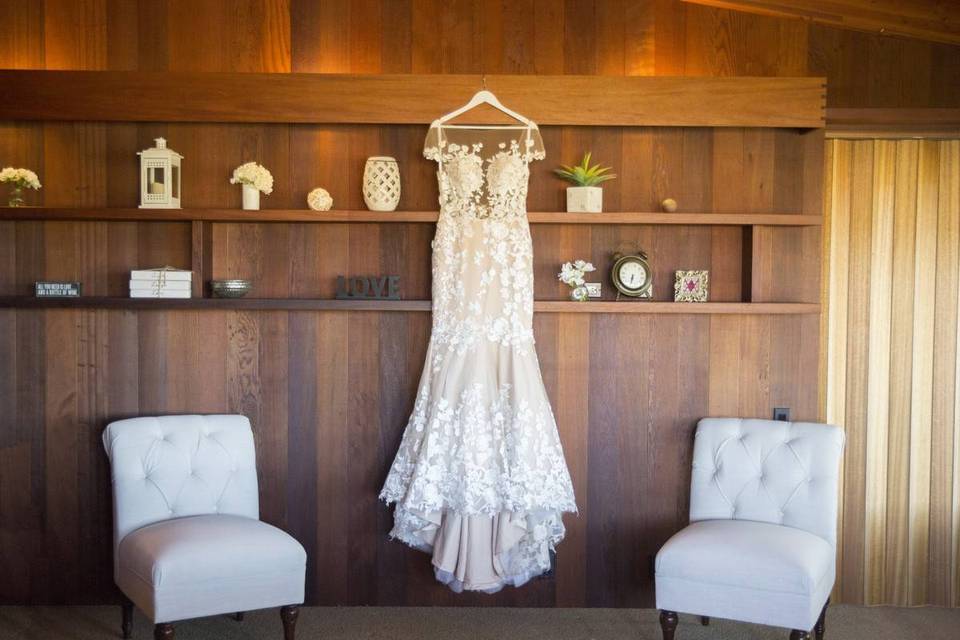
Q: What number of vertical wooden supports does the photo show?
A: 2